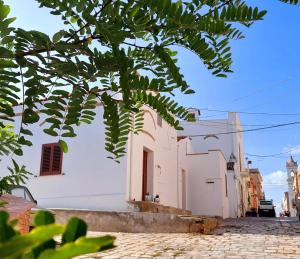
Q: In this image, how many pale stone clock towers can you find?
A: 1